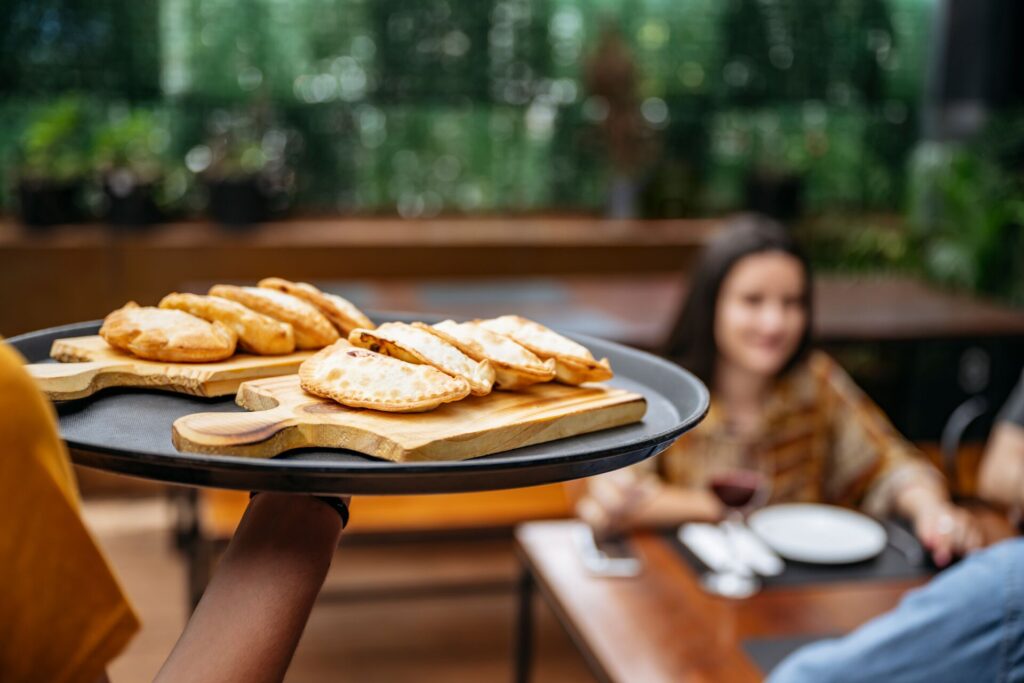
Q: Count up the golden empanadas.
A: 8